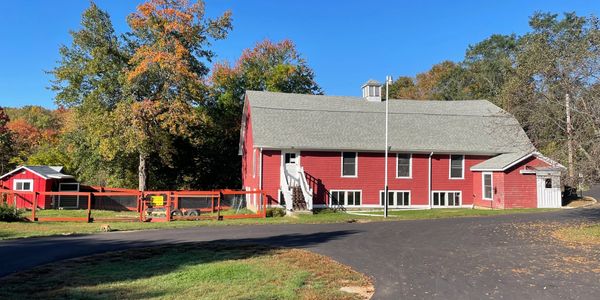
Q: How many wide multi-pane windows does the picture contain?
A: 3